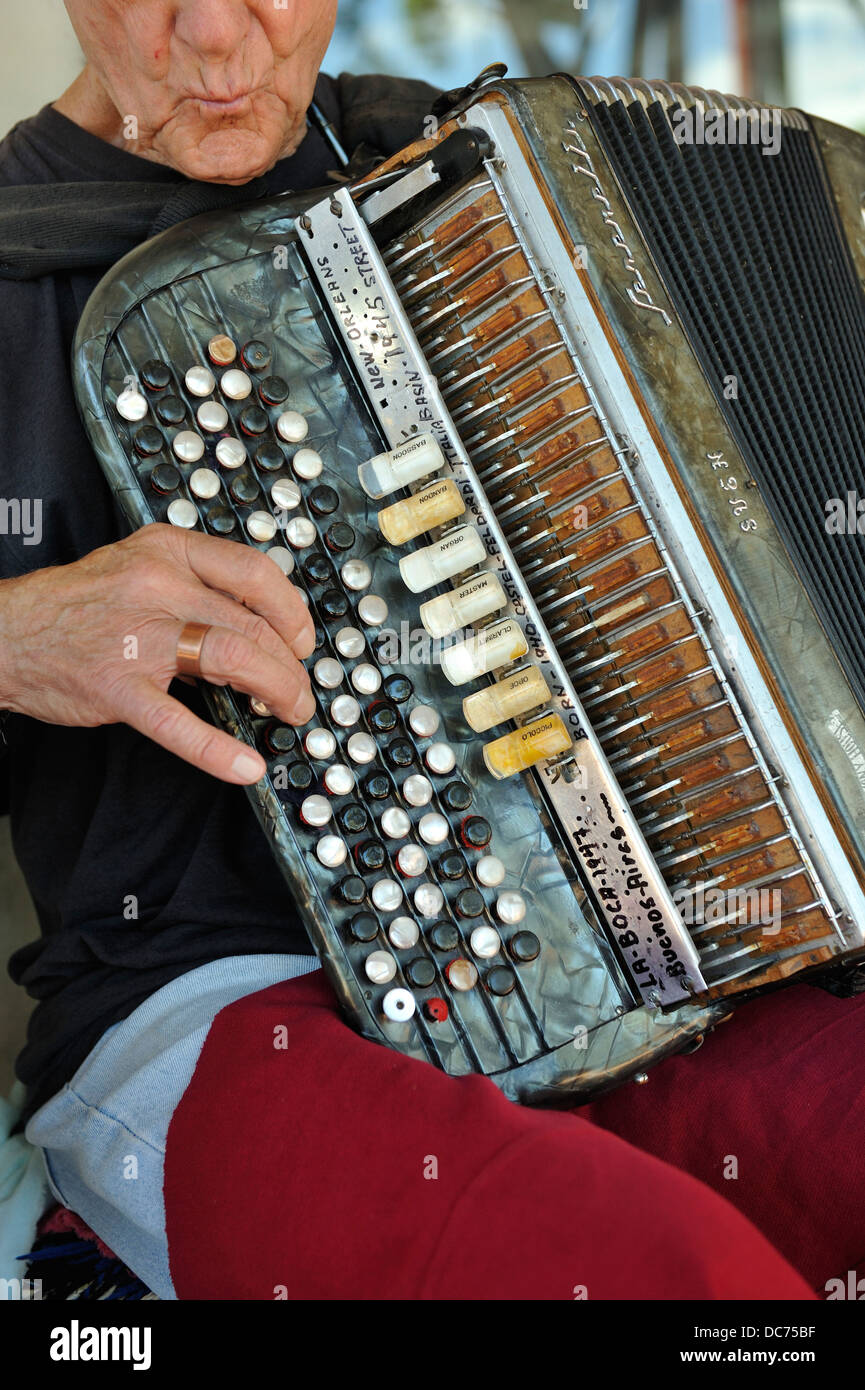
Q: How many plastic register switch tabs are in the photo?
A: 7